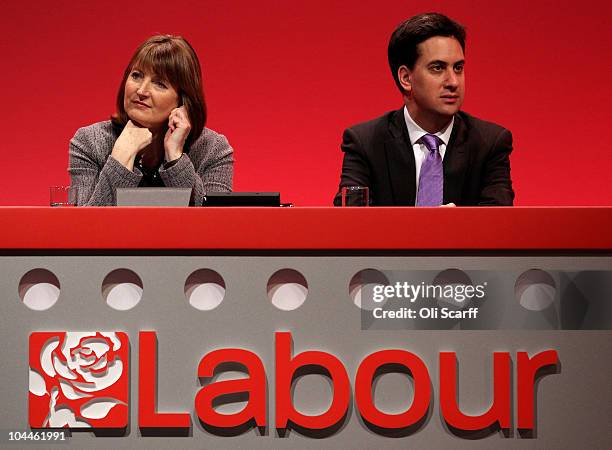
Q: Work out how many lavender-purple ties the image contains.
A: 1